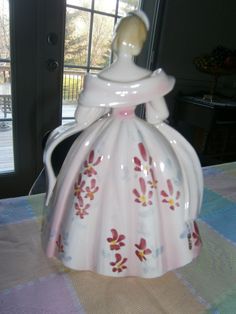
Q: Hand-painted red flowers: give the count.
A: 13